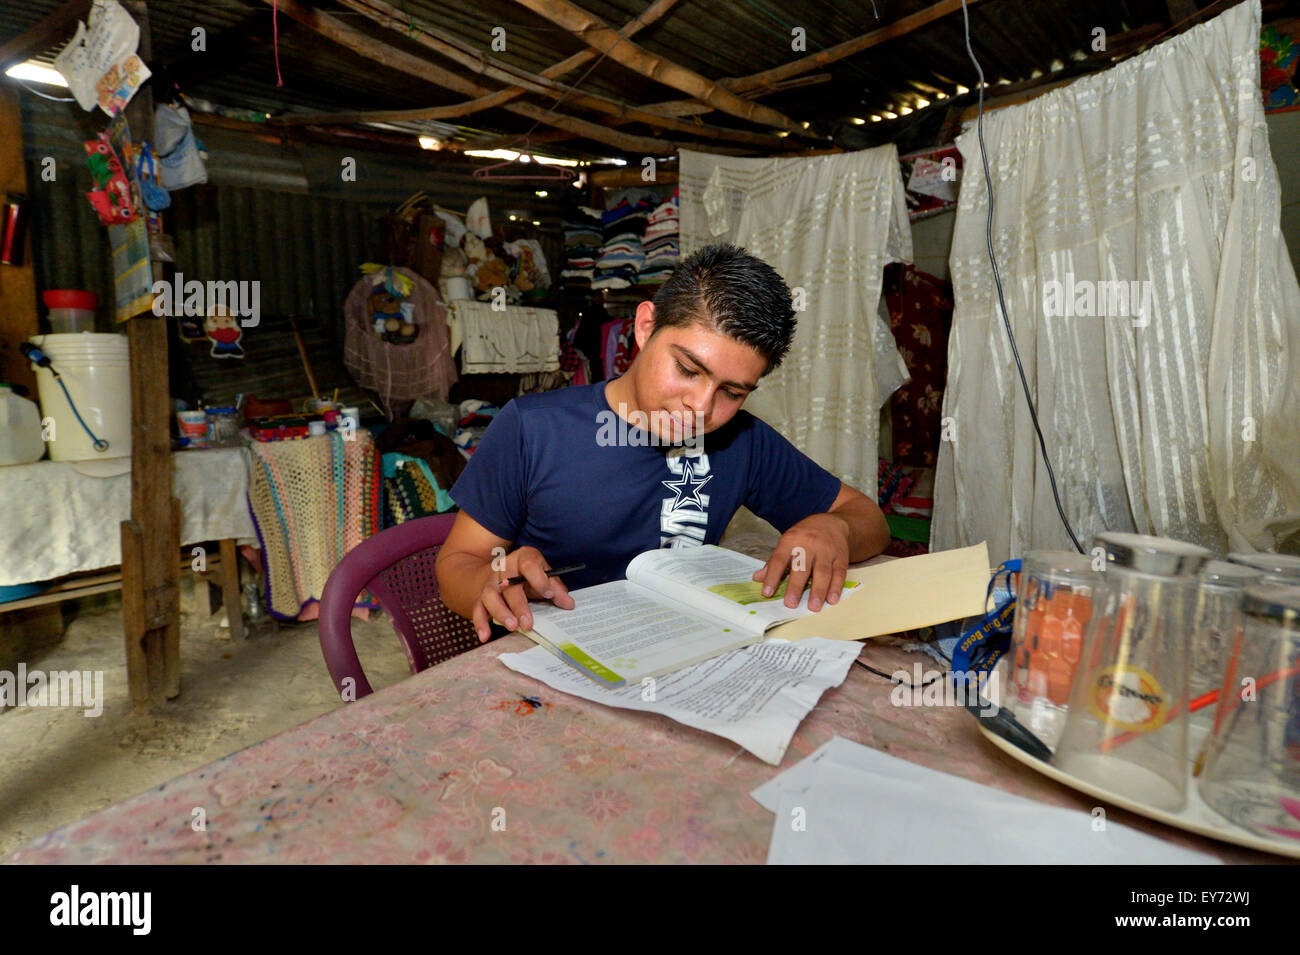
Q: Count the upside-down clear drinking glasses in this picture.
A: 5